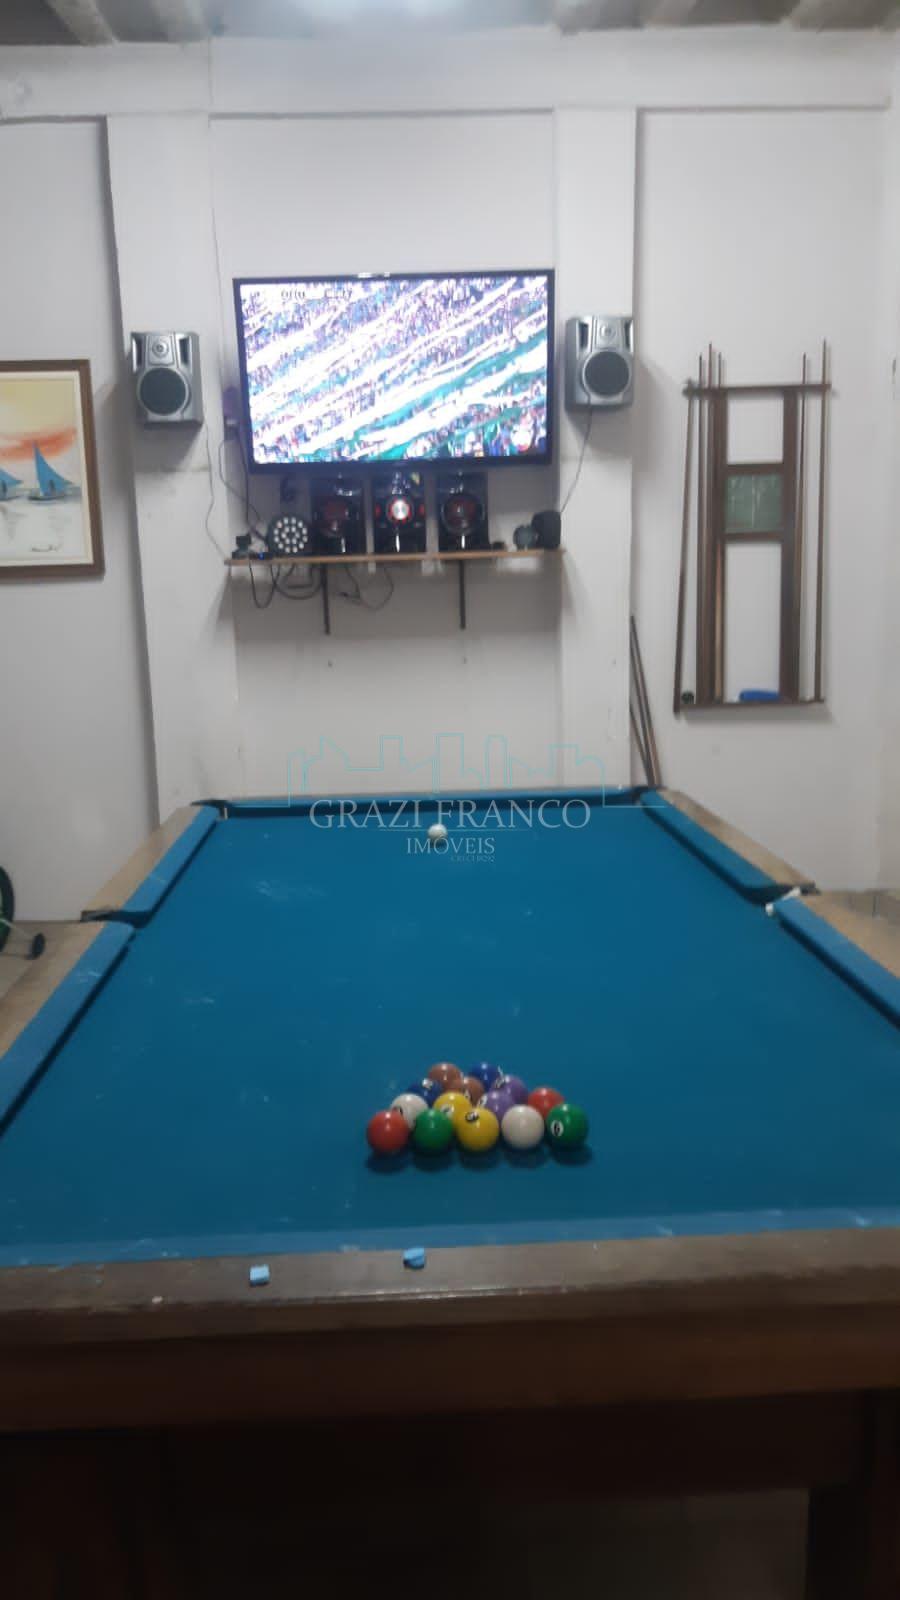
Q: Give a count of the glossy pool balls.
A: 15